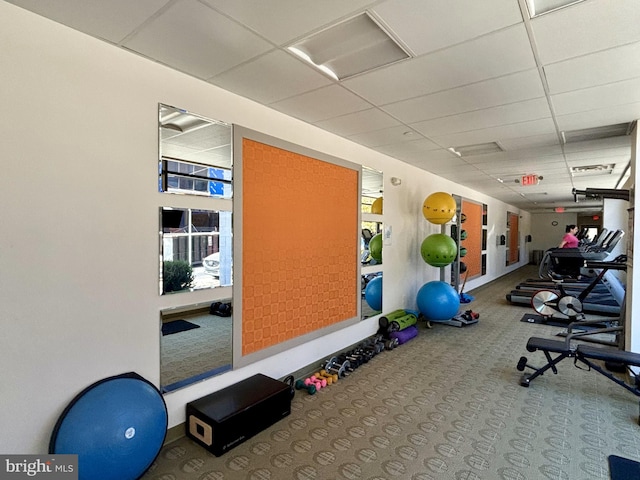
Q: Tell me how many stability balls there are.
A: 3